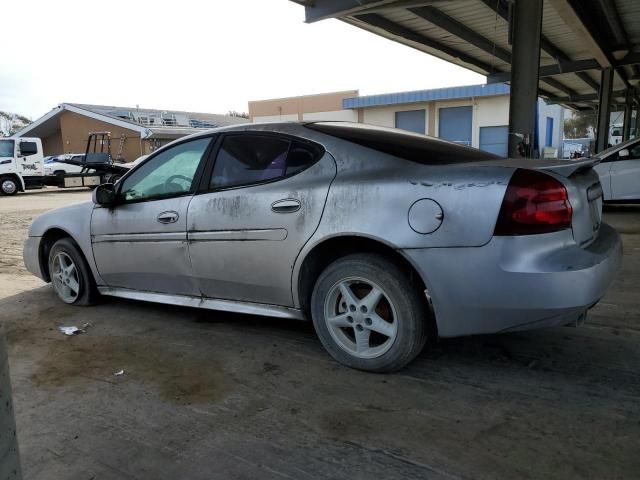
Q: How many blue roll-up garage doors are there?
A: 3